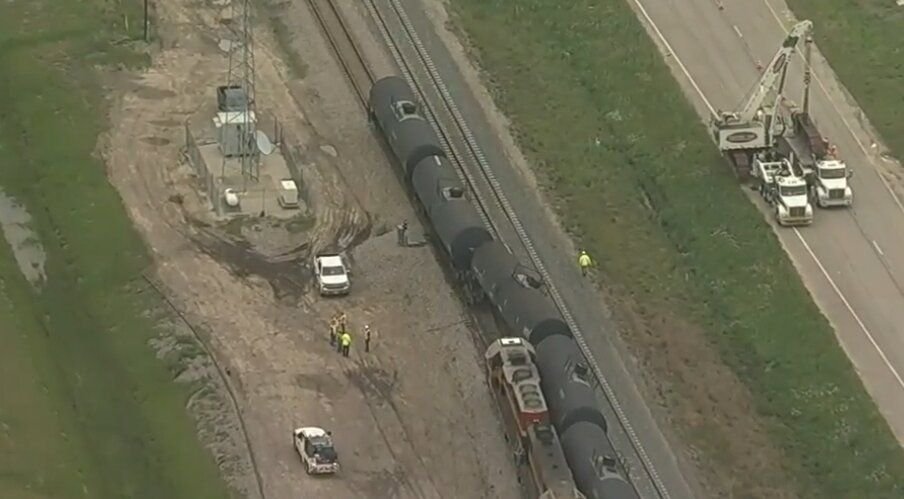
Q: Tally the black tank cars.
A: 5